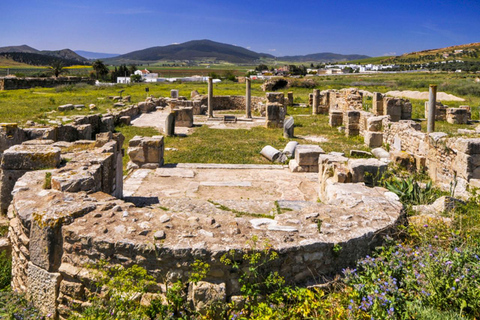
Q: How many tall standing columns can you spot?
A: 3